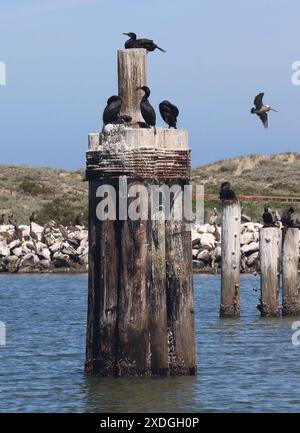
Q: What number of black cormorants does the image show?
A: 7